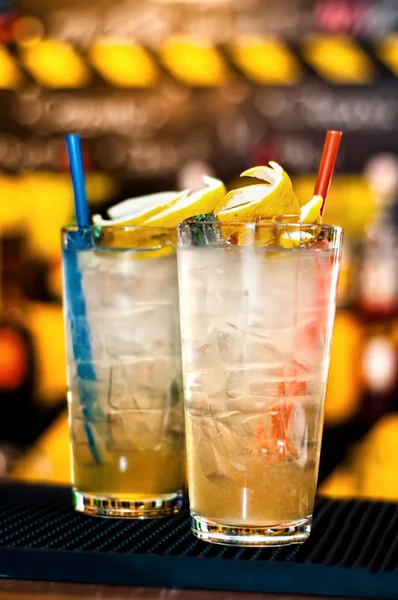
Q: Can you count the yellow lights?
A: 7